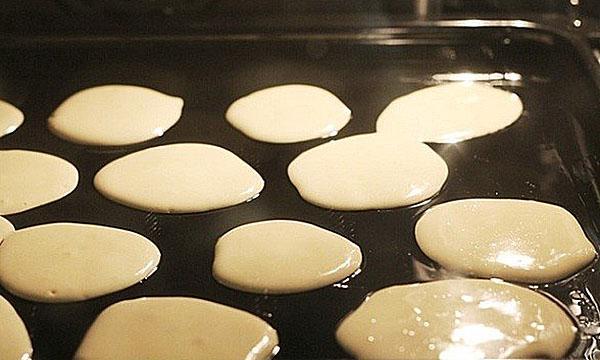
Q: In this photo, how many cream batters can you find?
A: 14